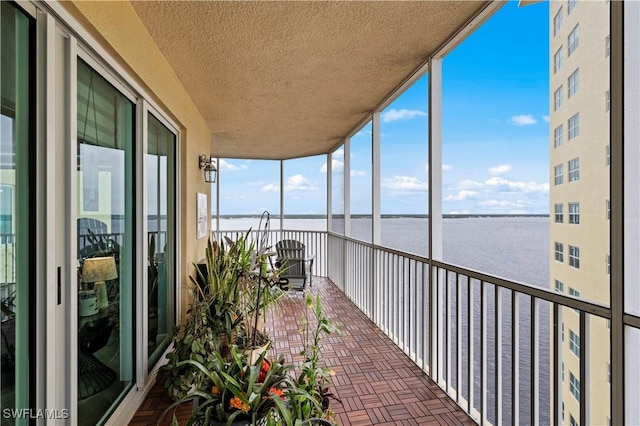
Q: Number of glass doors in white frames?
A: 3